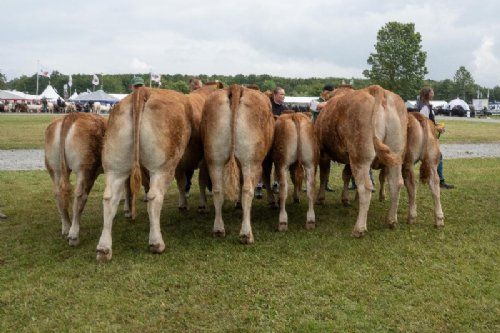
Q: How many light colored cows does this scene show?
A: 6